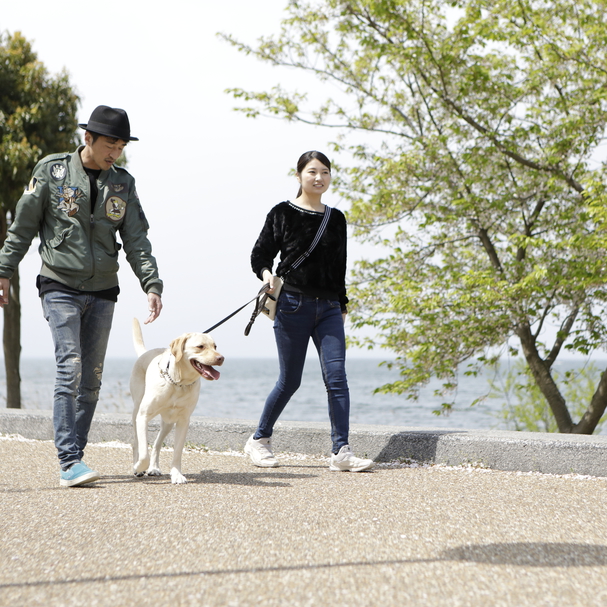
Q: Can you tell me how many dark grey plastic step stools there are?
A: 0